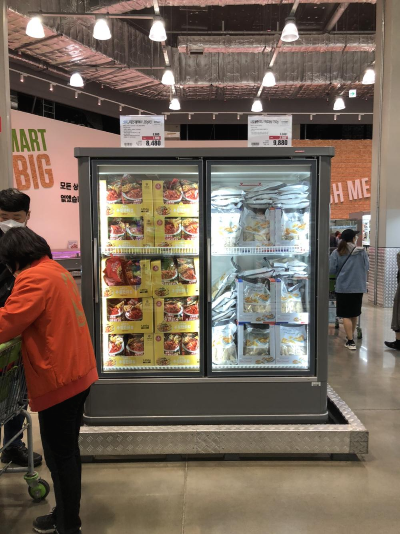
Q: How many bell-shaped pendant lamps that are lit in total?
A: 11